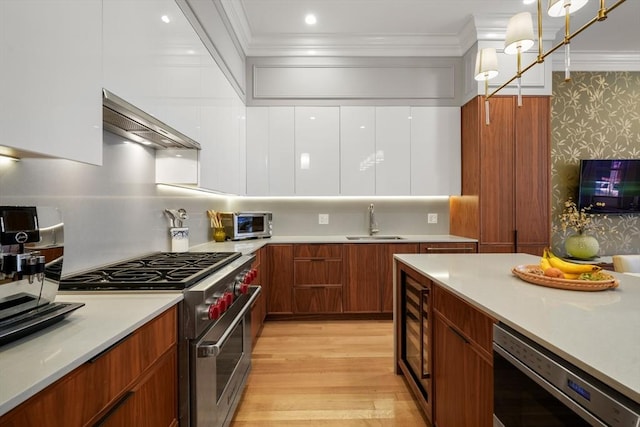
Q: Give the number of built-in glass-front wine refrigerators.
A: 1